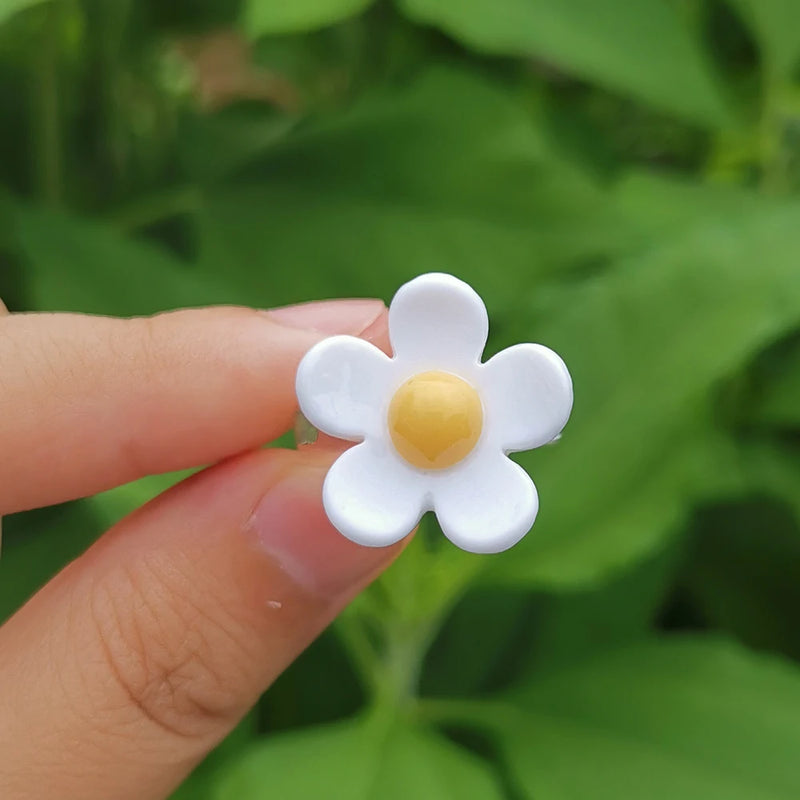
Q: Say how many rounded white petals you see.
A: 5